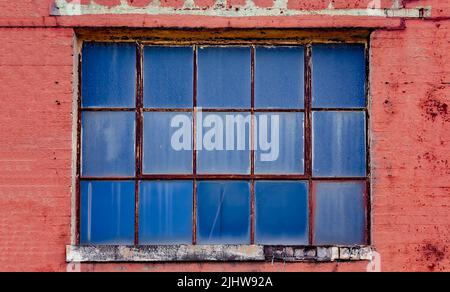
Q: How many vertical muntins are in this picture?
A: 4